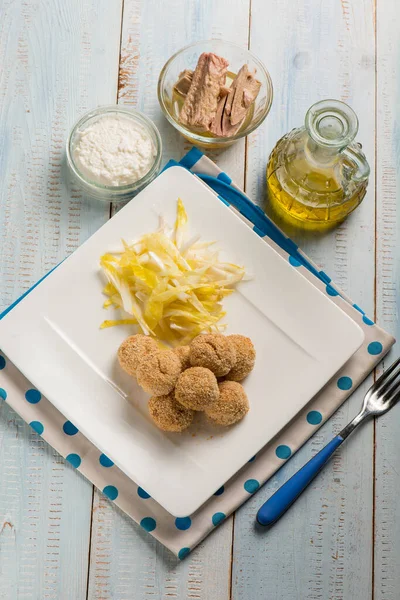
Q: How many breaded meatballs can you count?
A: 8